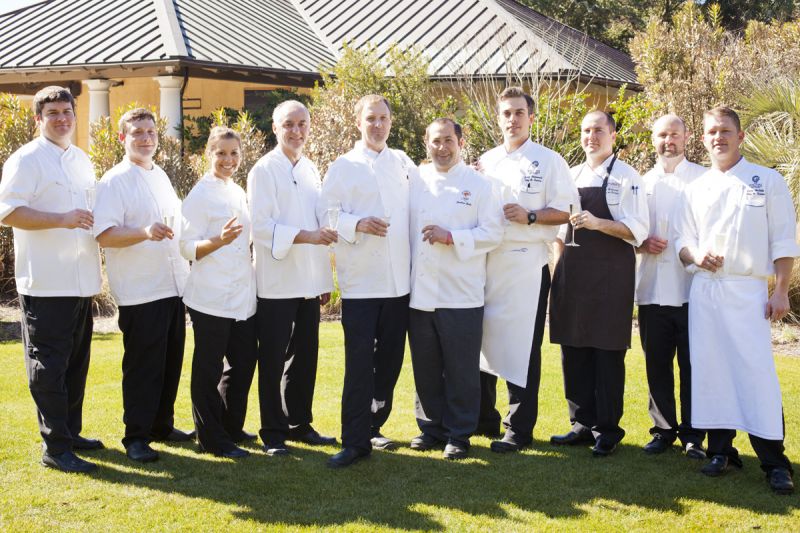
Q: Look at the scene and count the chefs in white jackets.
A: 10